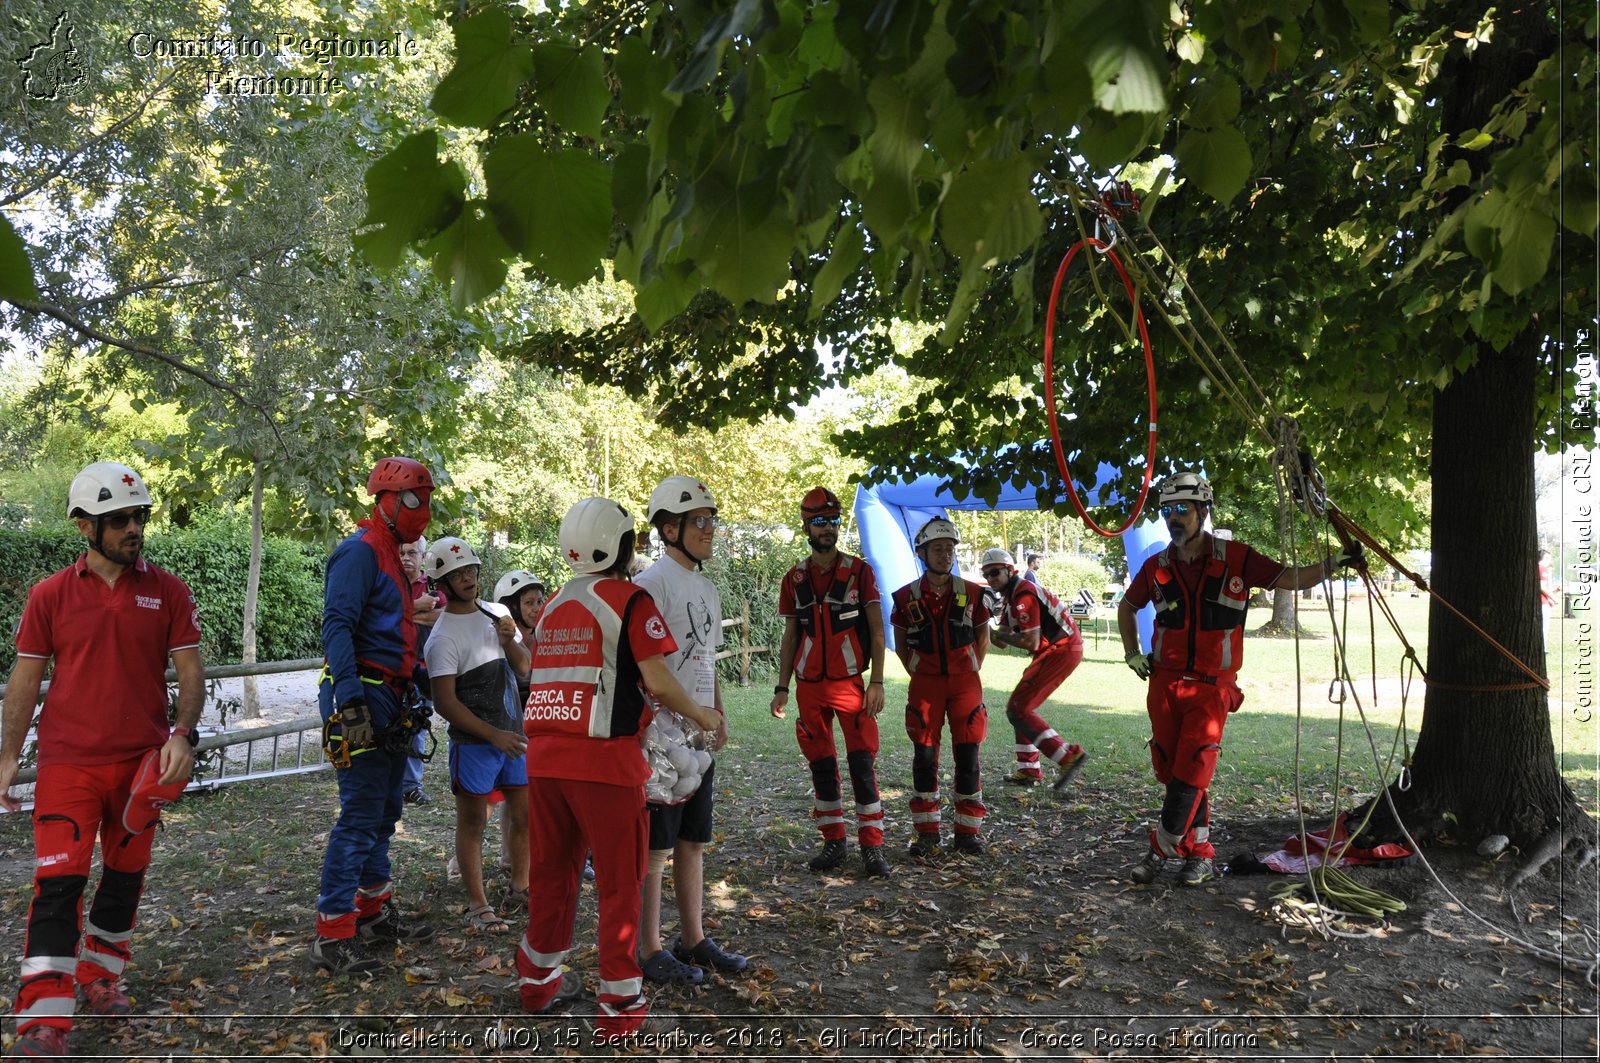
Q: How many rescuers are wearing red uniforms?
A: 6